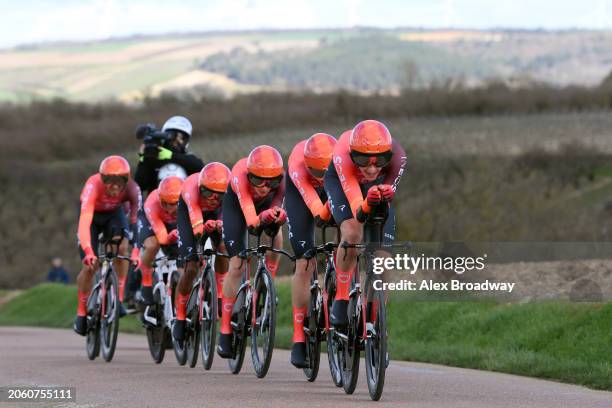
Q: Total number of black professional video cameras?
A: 1